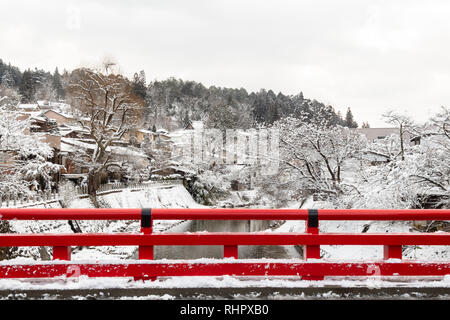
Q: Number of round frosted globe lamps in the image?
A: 0